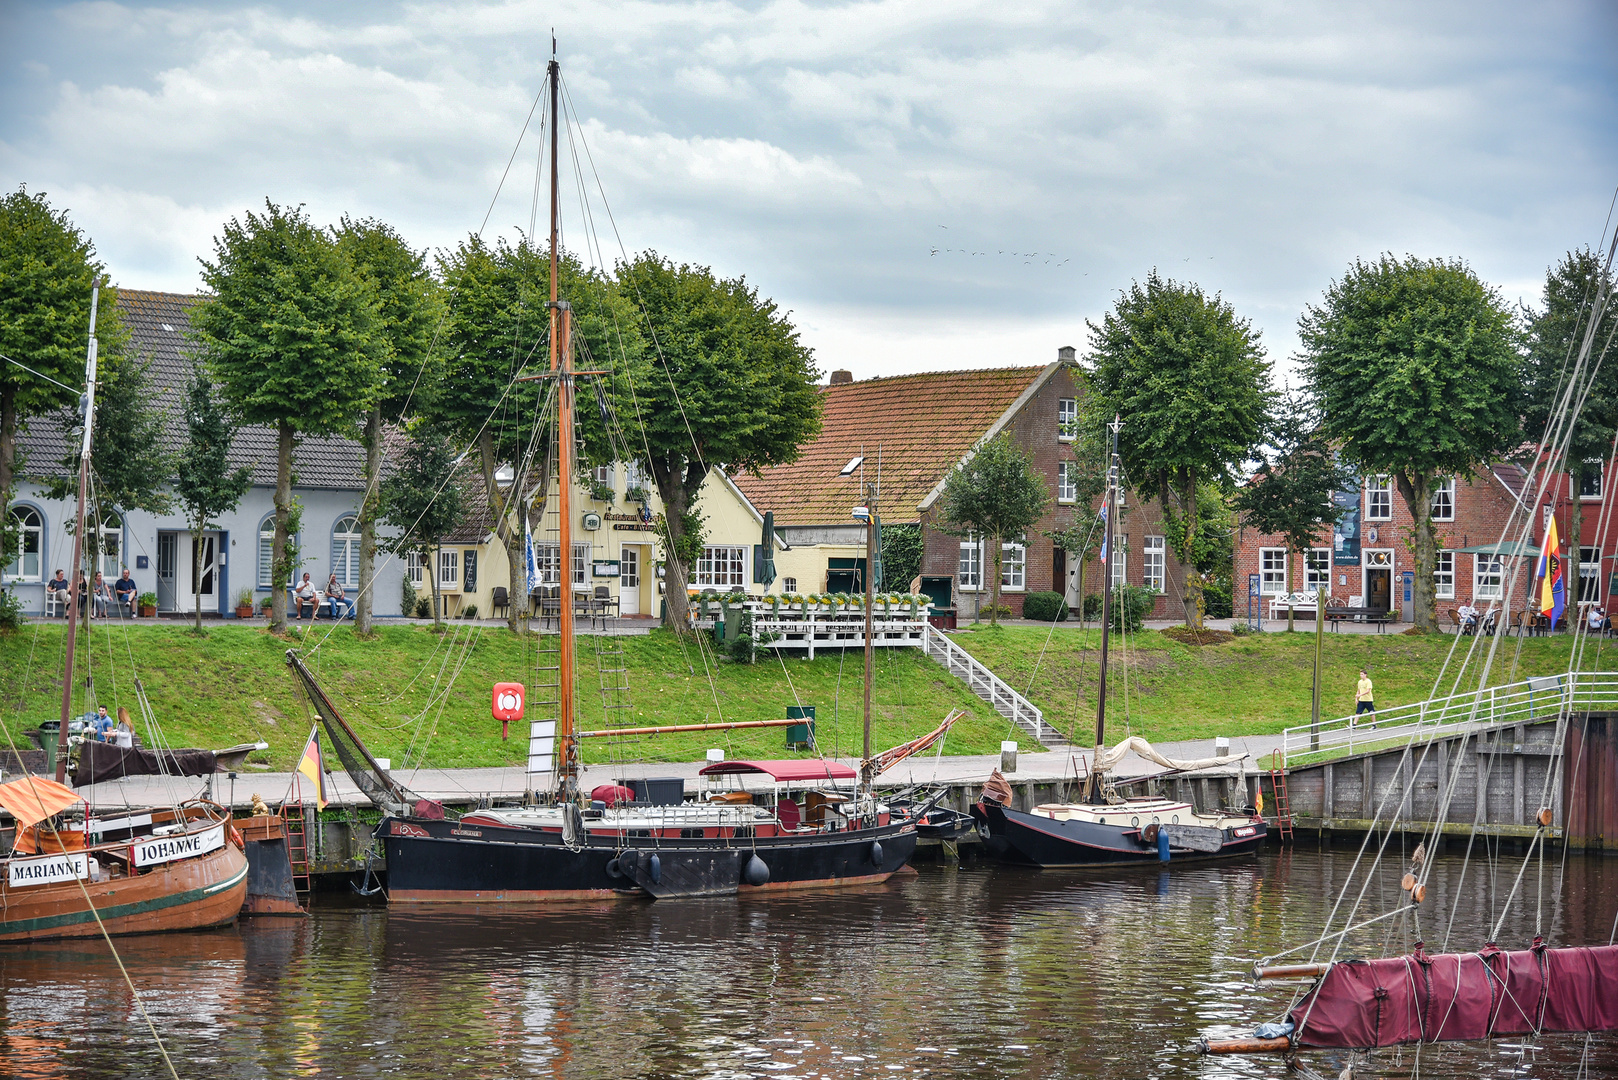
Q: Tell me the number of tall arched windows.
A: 4